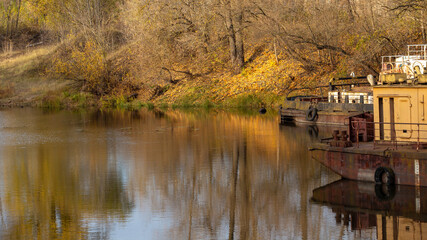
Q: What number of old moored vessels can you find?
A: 2